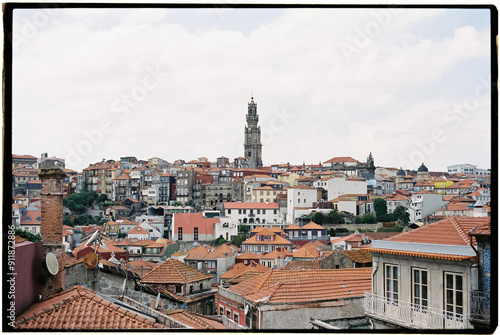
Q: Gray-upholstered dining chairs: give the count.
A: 0